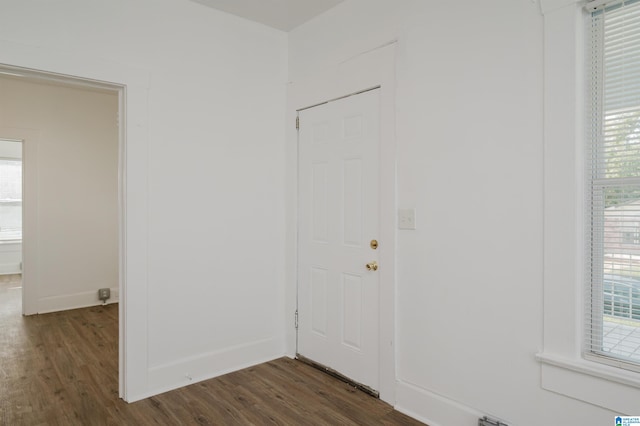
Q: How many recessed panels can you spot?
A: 6